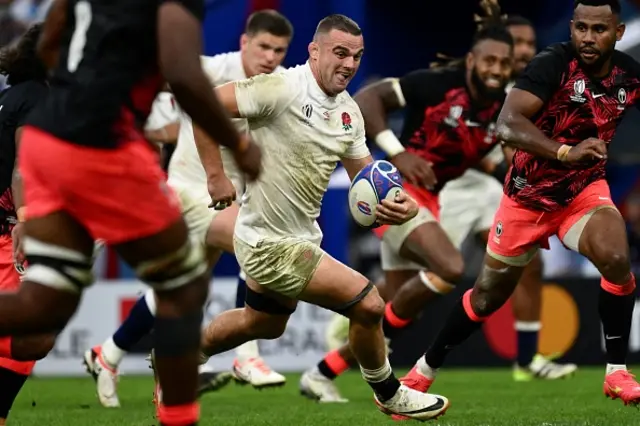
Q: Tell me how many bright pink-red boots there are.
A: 2